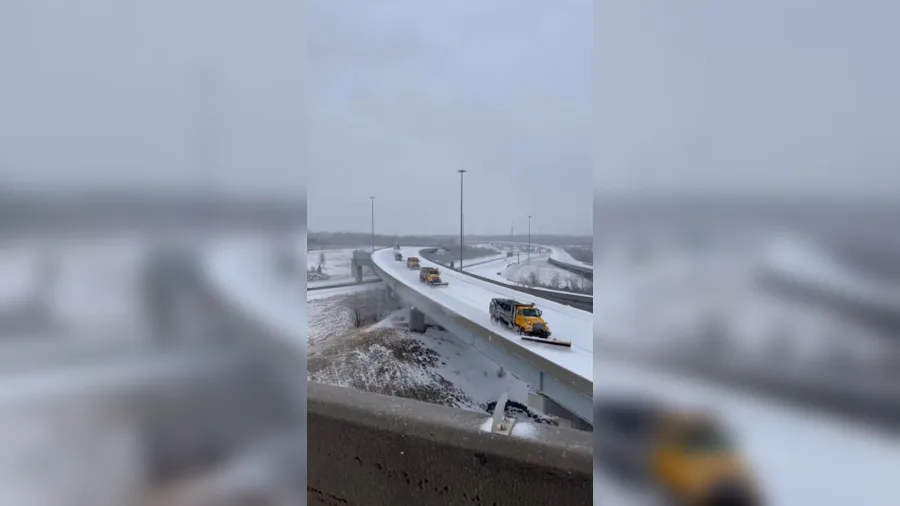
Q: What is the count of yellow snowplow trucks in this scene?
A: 3